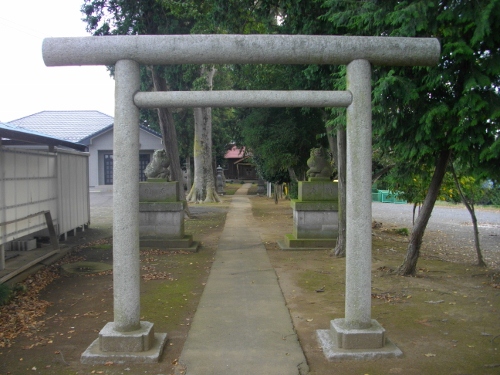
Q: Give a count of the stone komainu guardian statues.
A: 2